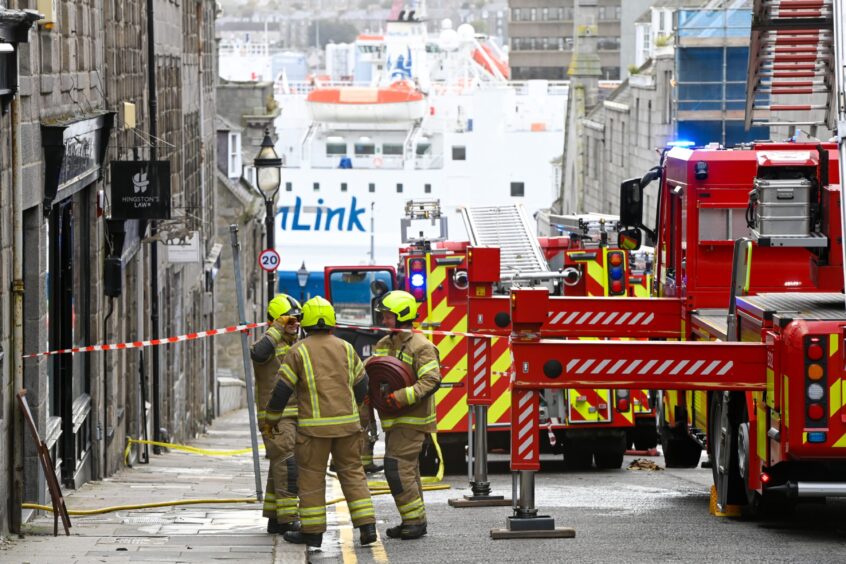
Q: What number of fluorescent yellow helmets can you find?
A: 3